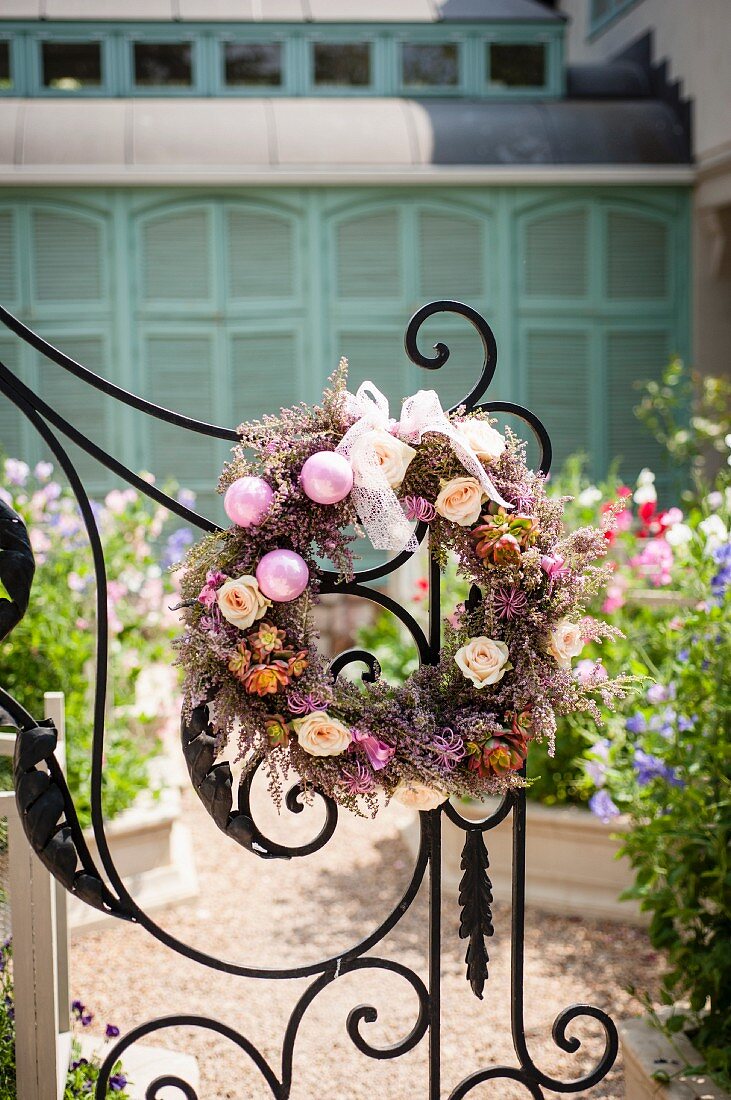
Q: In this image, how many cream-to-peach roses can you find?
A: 8